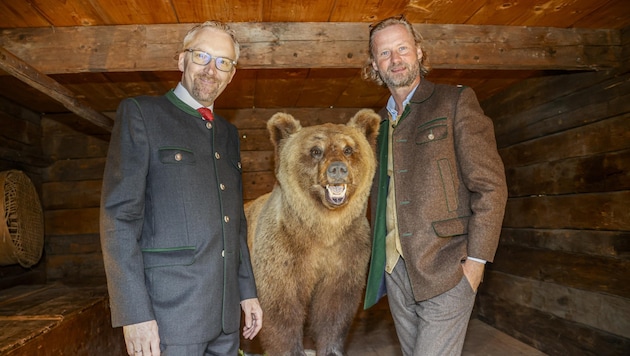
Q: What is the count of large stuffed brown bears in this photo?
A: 1